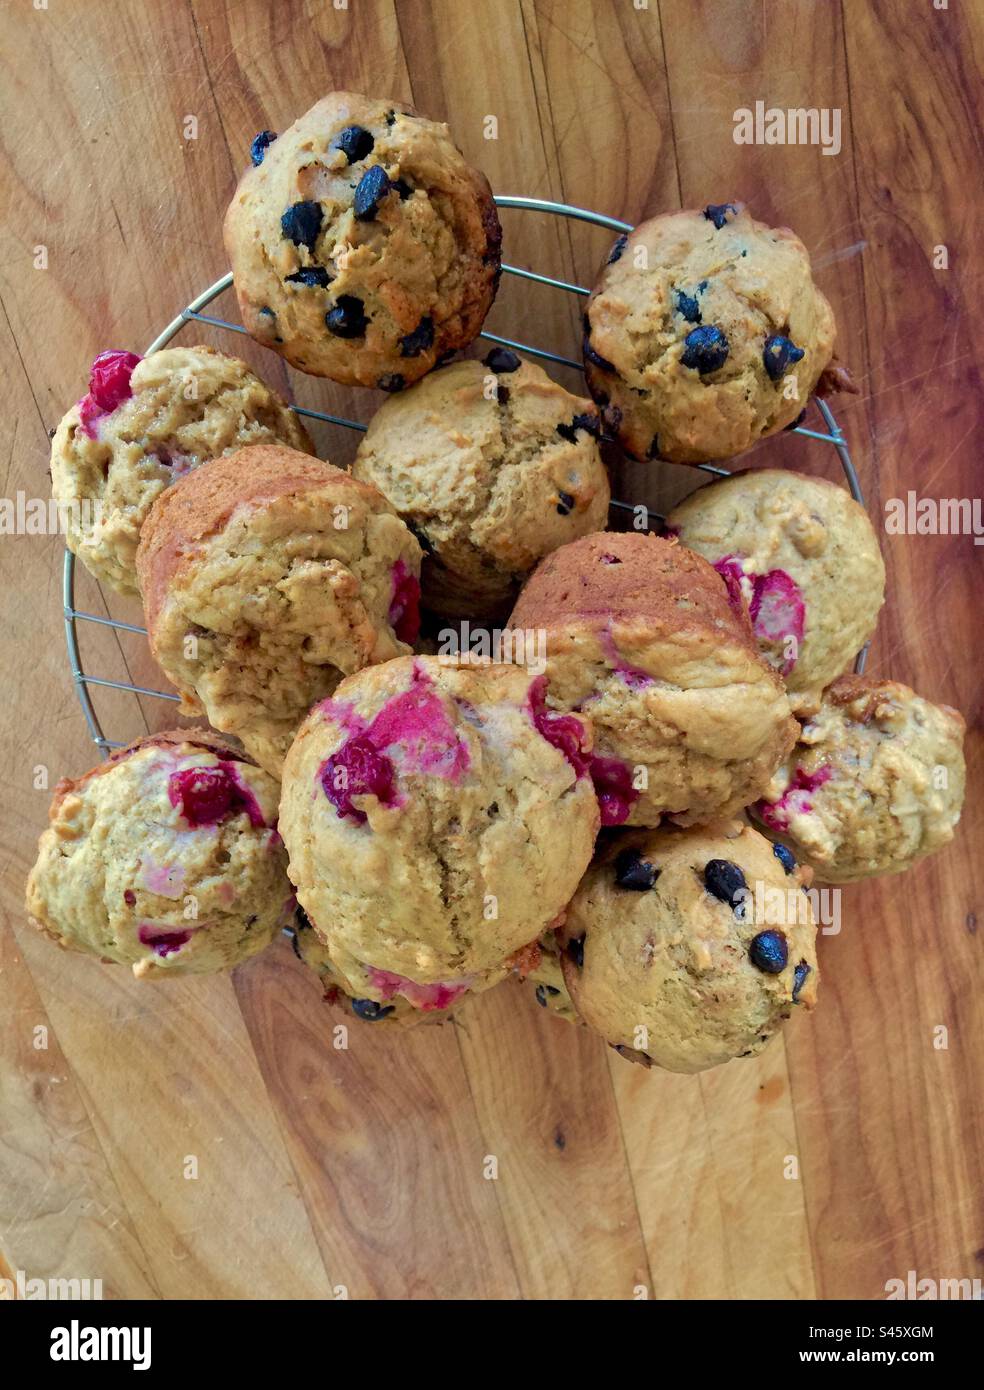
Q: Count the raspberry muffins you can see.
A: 7